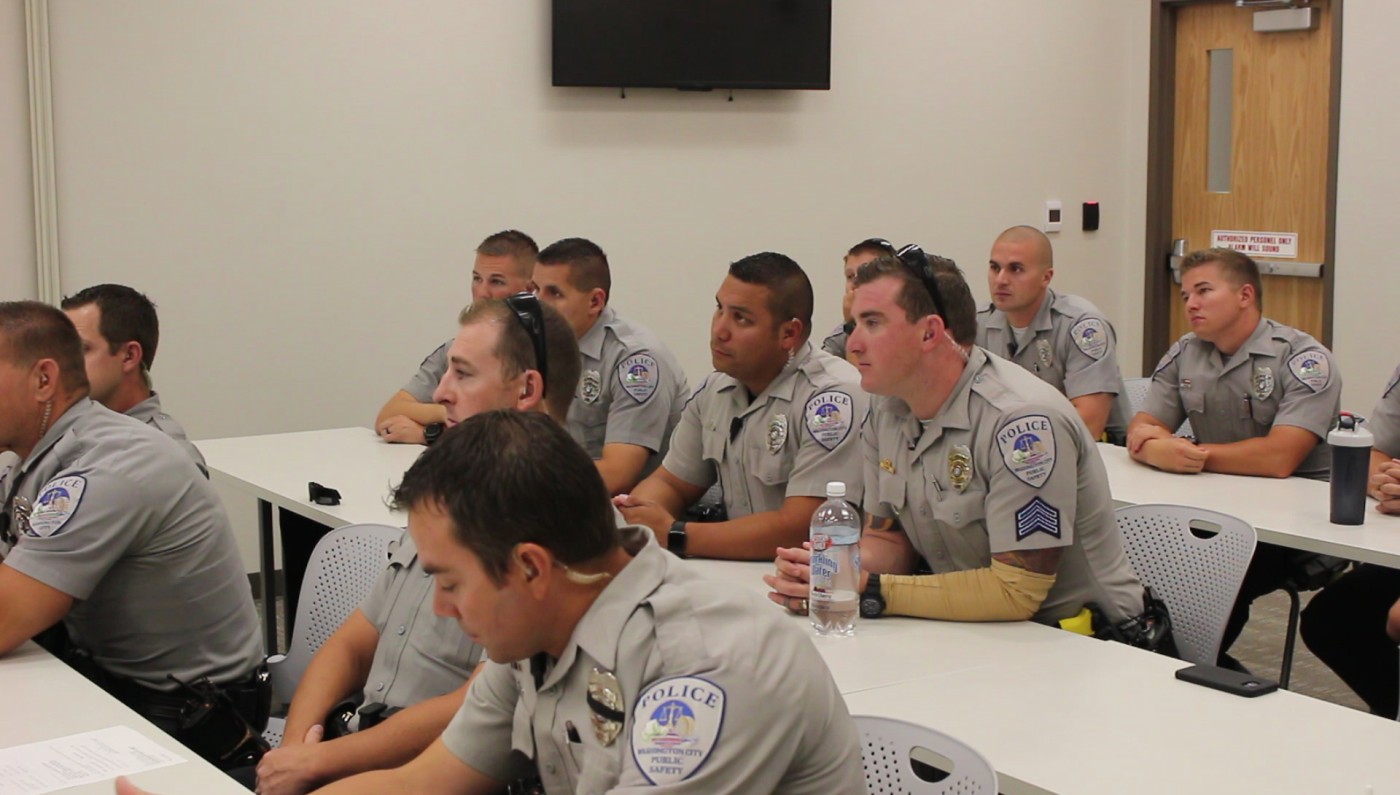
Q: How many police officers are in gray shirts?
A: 12